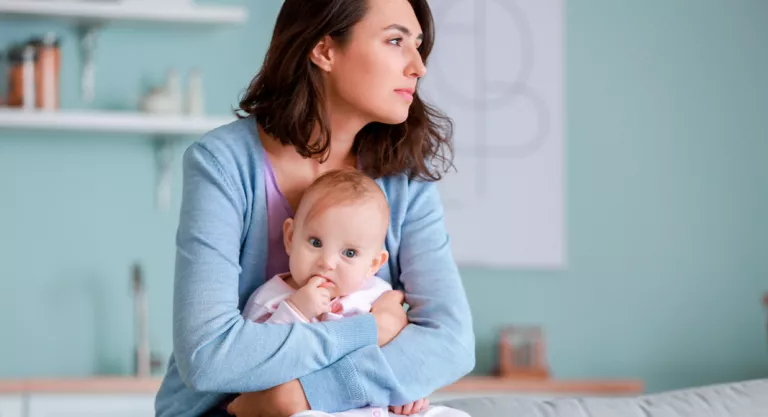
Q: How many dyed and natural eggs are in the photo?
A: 0